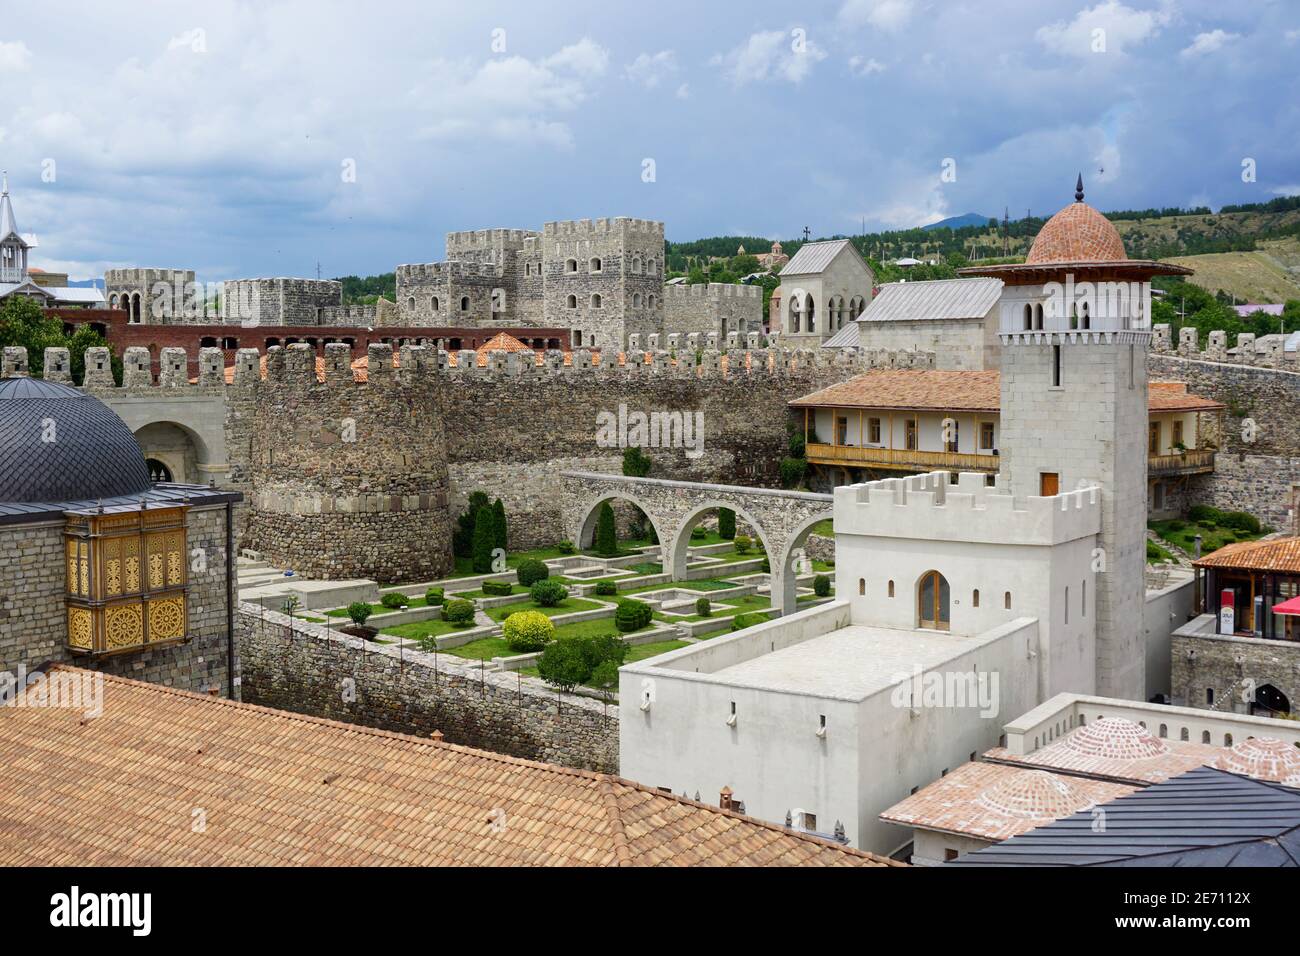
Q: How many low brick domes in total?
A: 3